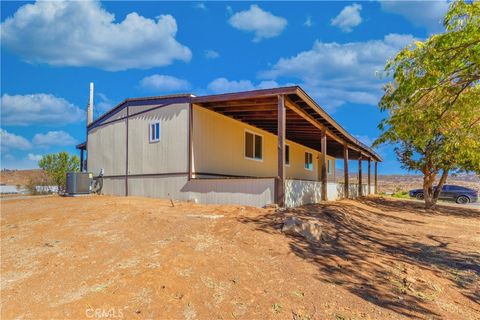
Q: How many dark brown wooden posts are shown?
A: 6